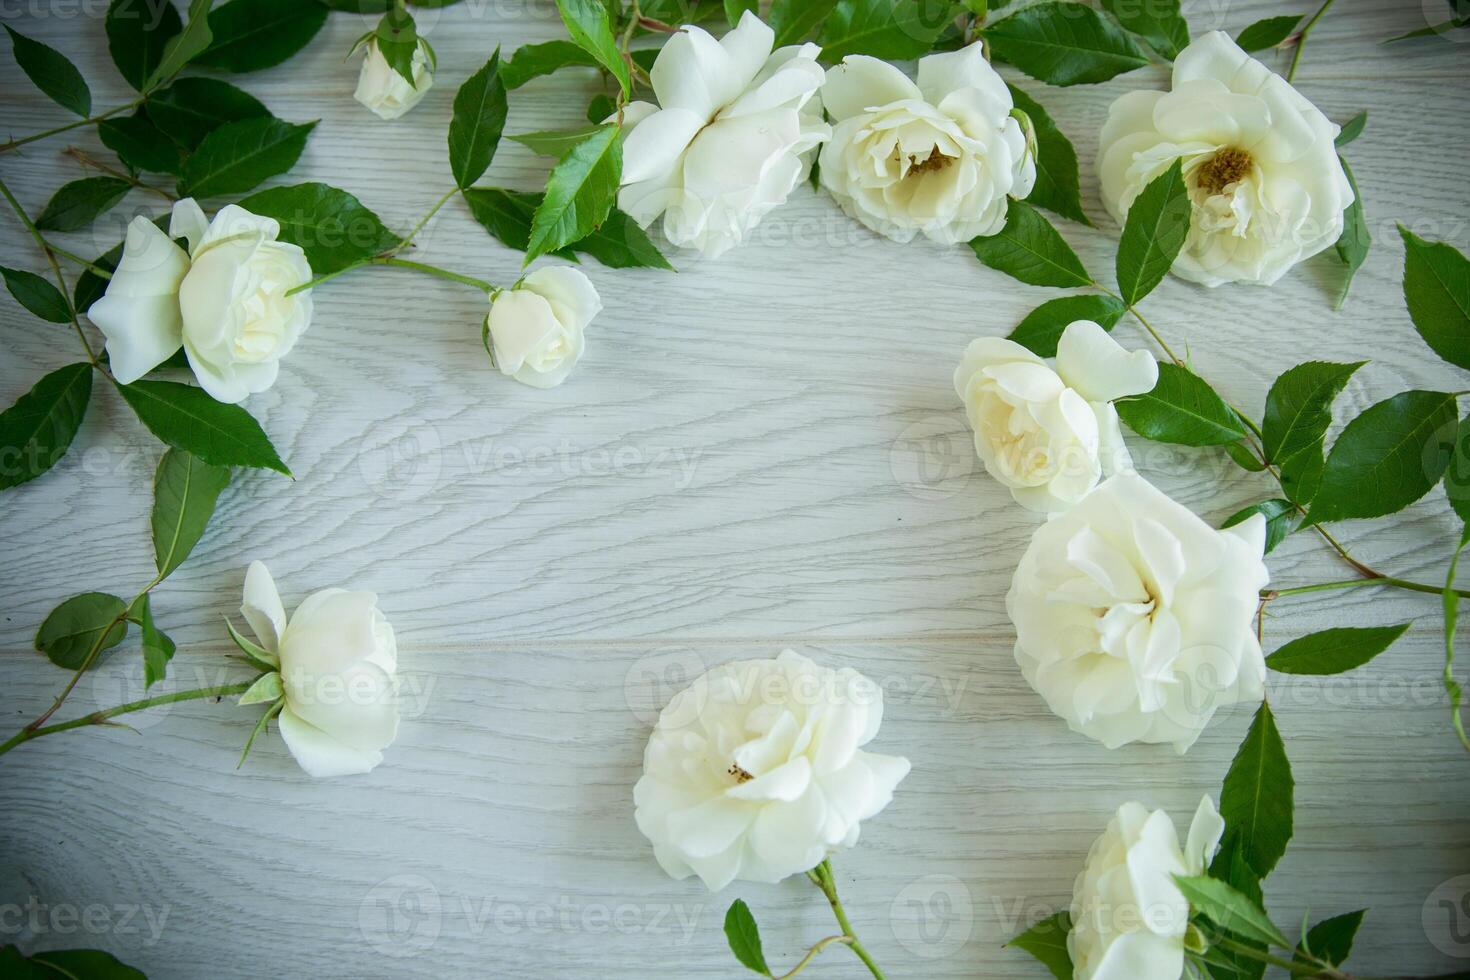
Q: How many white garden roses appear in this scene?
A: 11